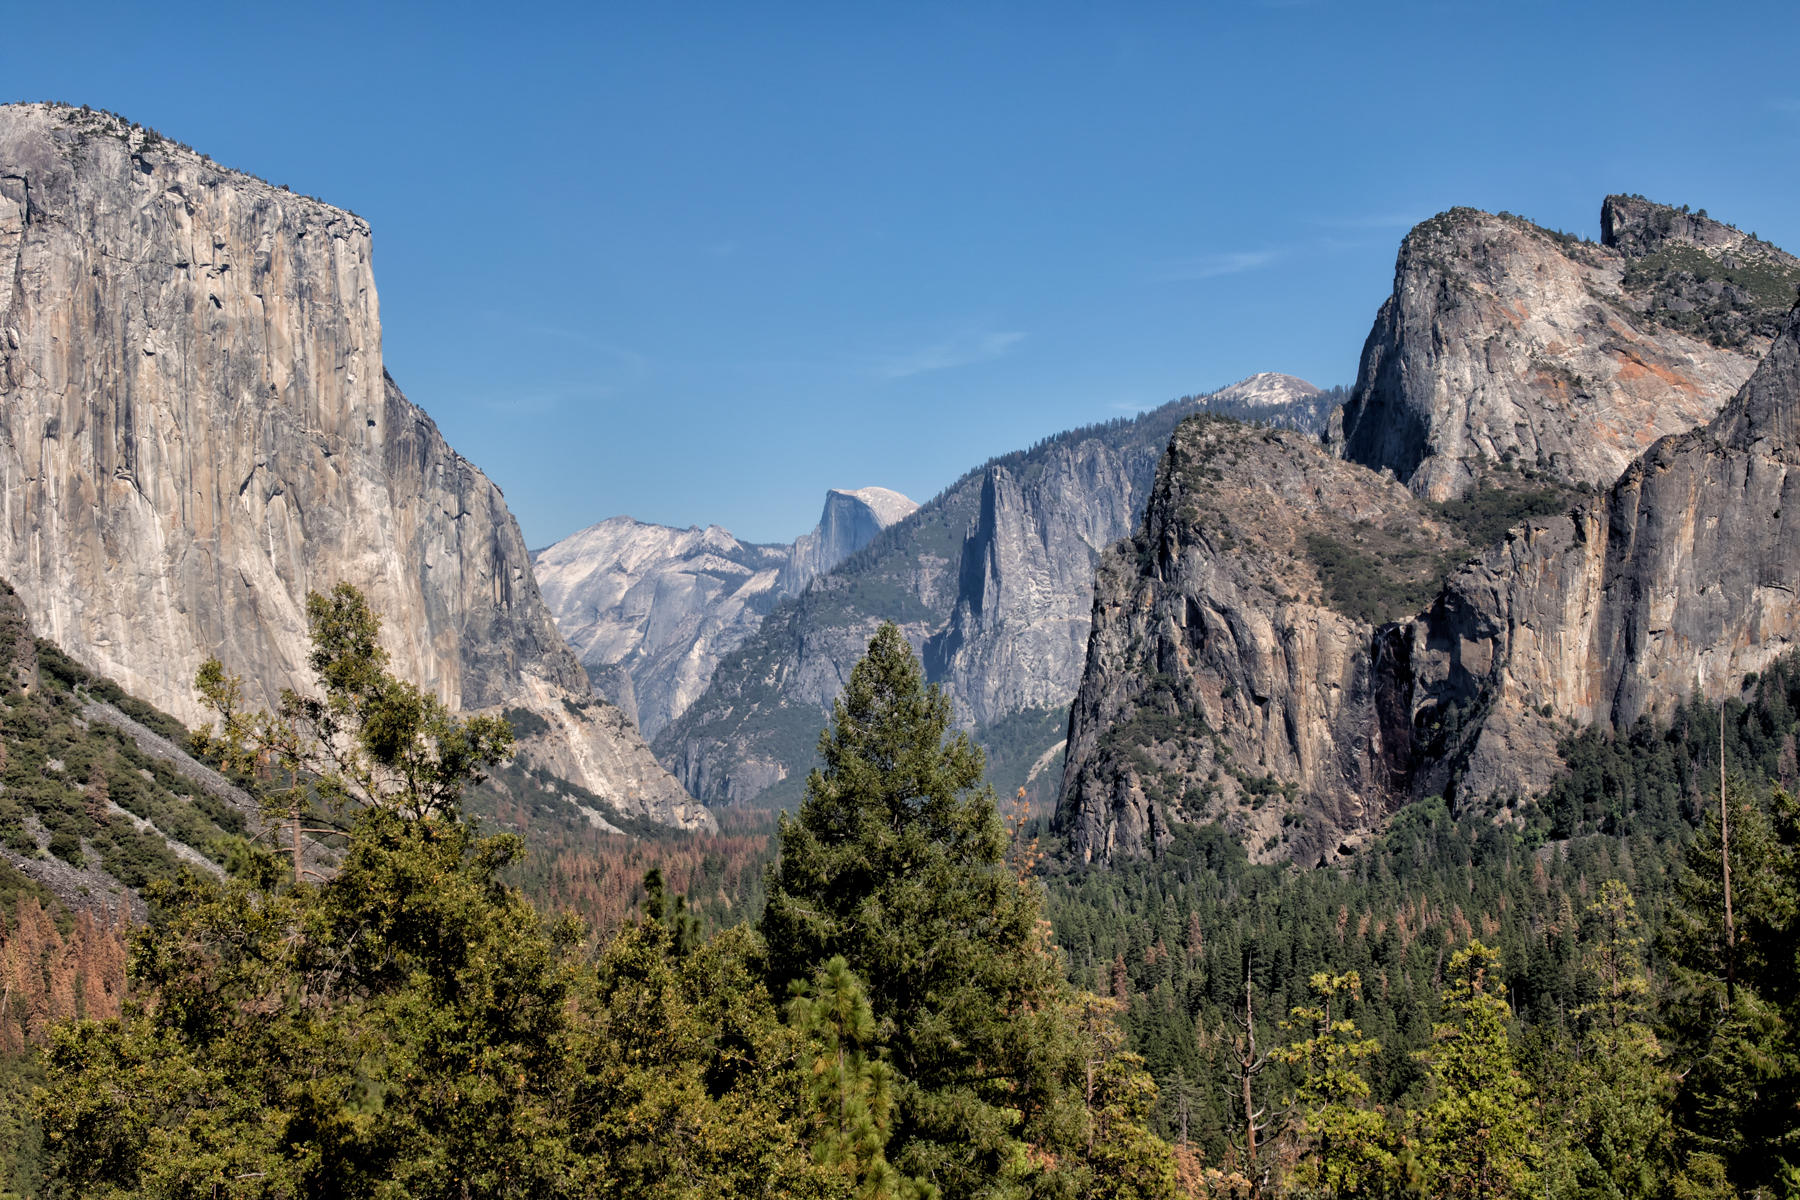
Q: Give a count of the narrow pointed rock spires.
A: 1